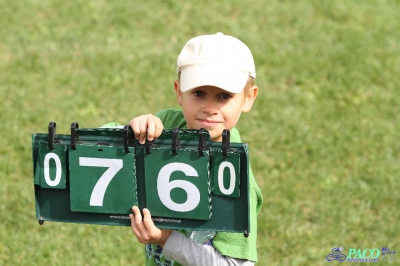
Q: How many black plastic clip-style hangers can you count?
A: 7